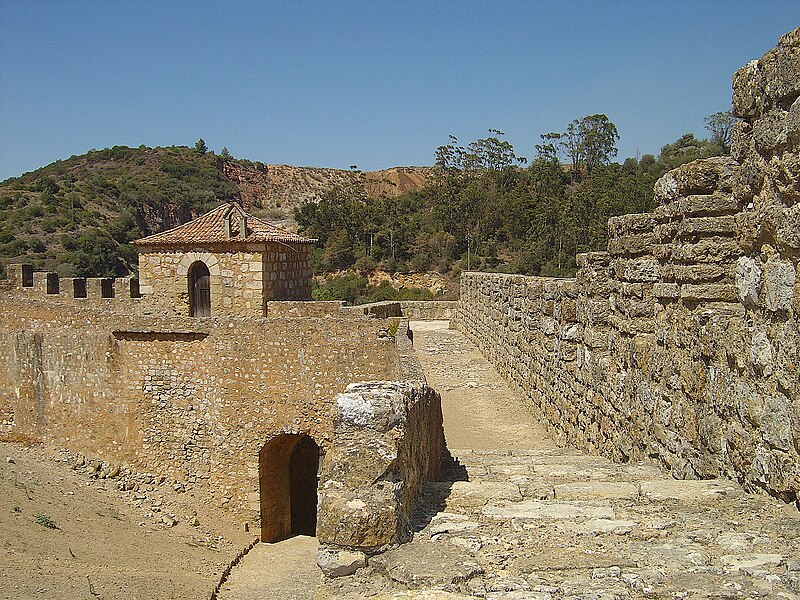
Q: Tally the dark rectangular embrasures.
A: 5